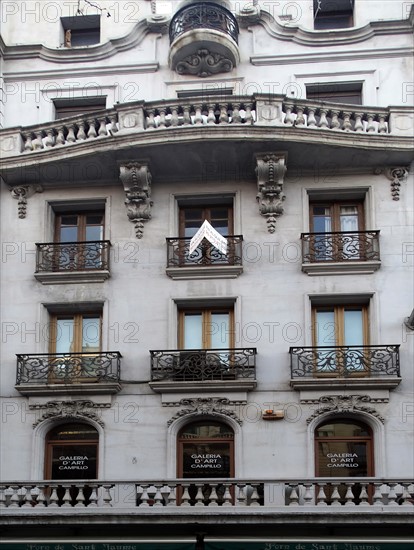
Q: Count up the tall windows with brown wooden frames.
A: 9